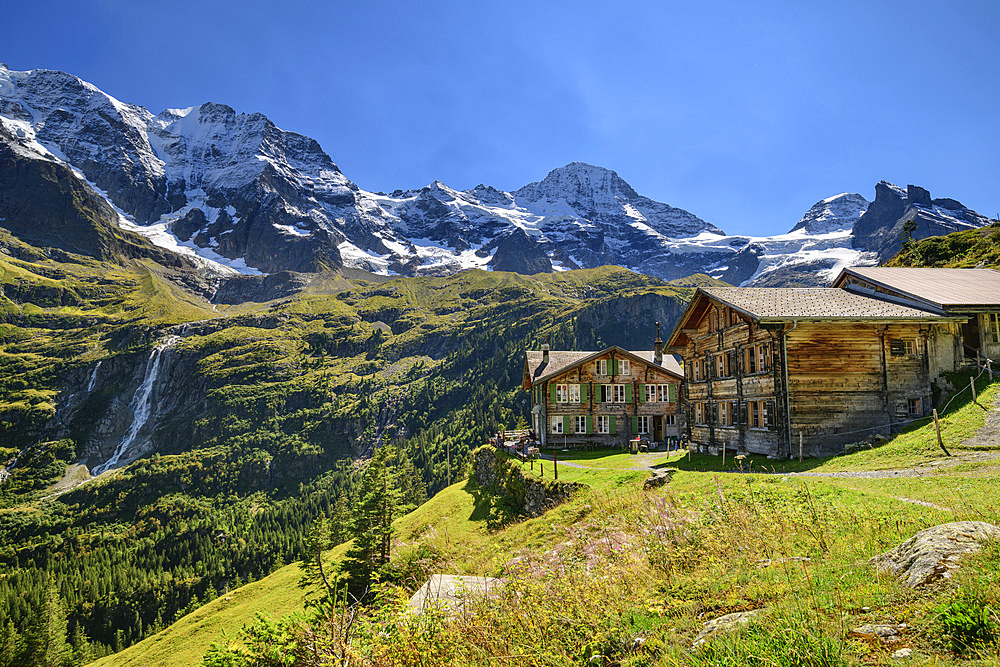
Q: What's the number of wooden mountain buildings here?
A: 3